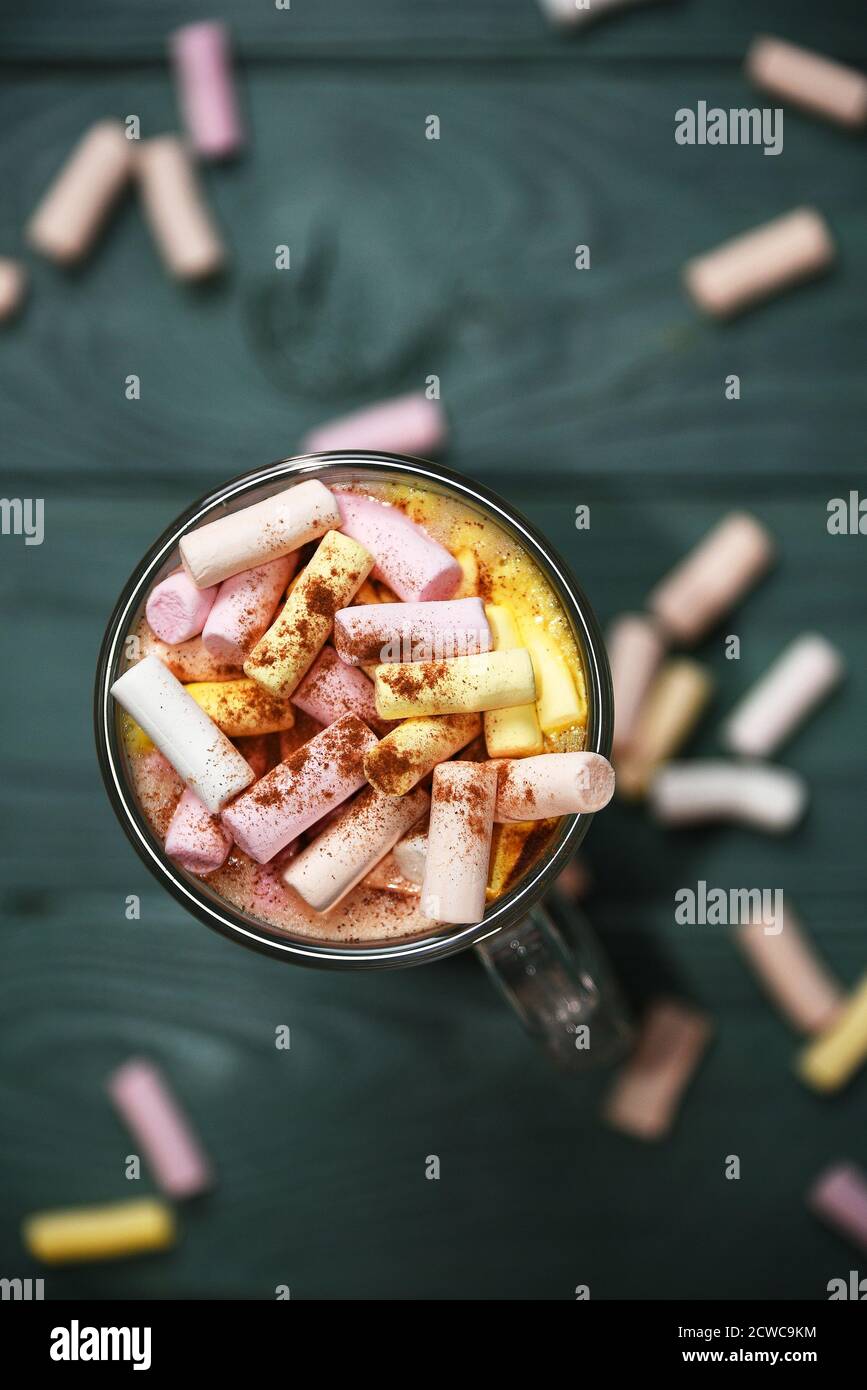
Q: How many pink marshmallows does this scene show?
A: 11